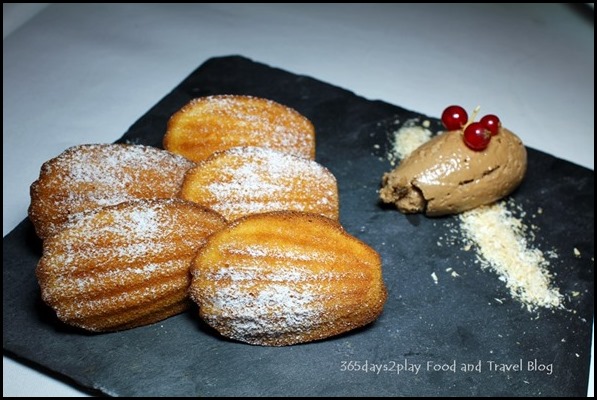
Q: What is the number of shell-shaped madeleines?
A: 5